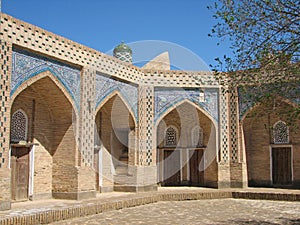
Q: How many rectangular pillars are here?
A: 4